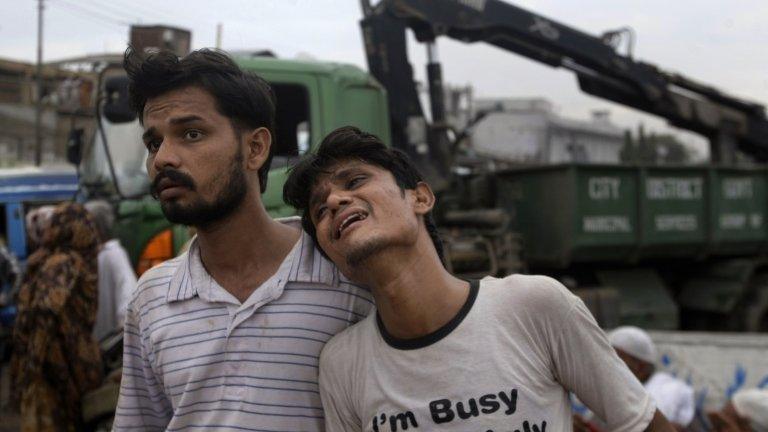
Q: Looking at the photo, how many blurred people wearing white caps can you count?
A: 1